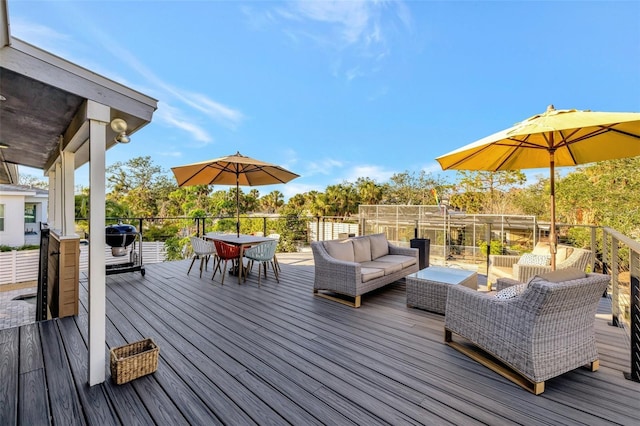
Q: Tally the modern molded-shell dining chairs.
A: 6